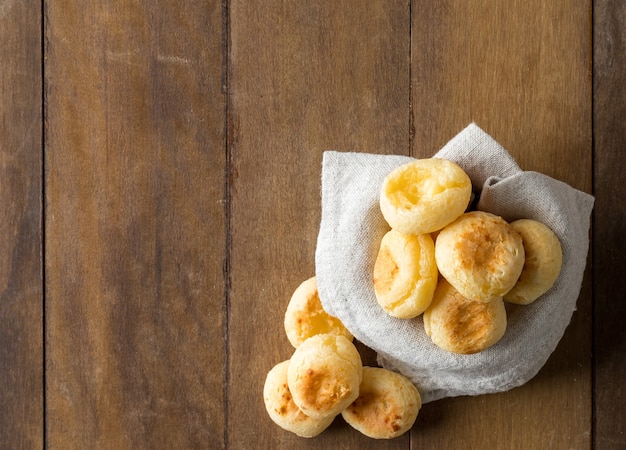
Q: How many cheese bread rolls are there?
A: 9